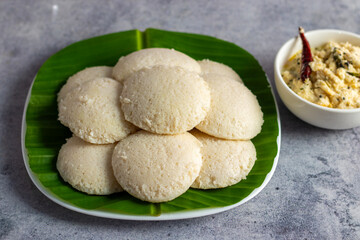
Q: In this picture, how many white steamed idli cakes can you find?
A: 9